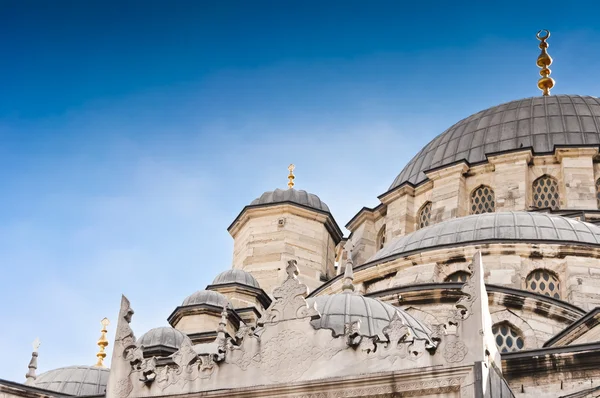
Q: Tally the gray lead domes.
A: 8